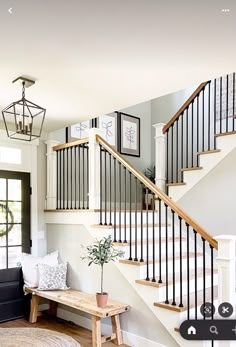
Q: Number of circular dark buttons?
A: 2